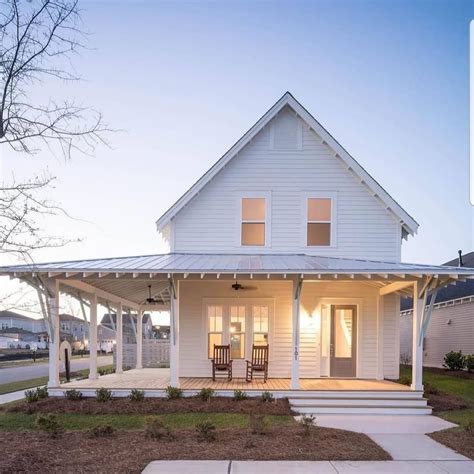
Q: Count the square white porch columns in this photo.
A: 7